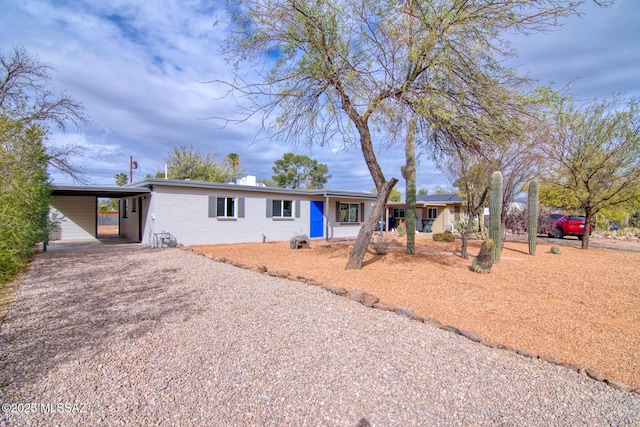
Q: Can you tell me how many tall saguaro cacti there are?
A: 3